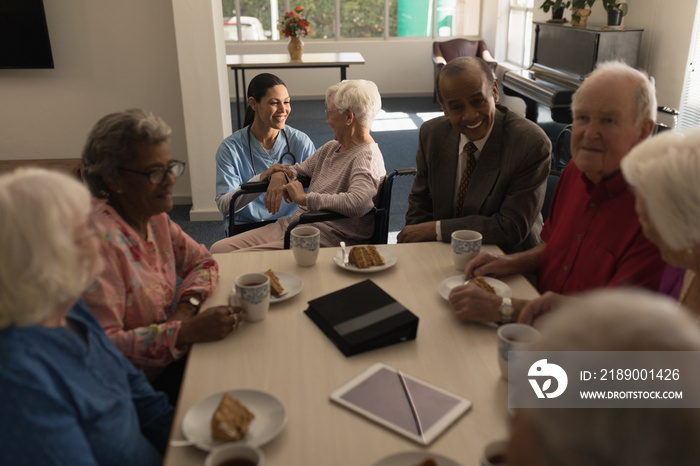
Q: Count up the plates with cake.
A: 5